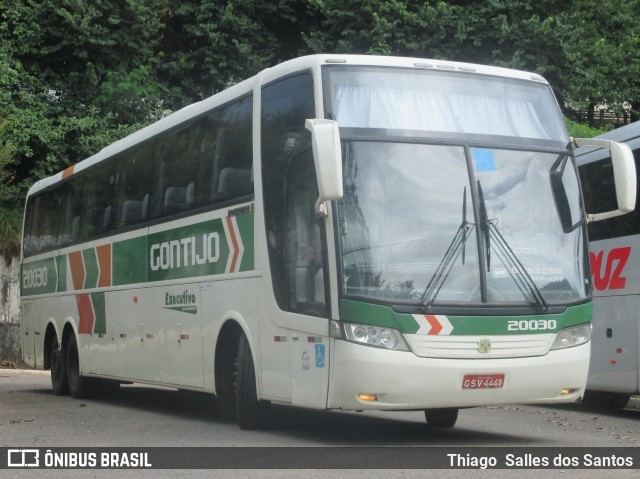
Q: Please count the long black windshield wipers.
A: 2